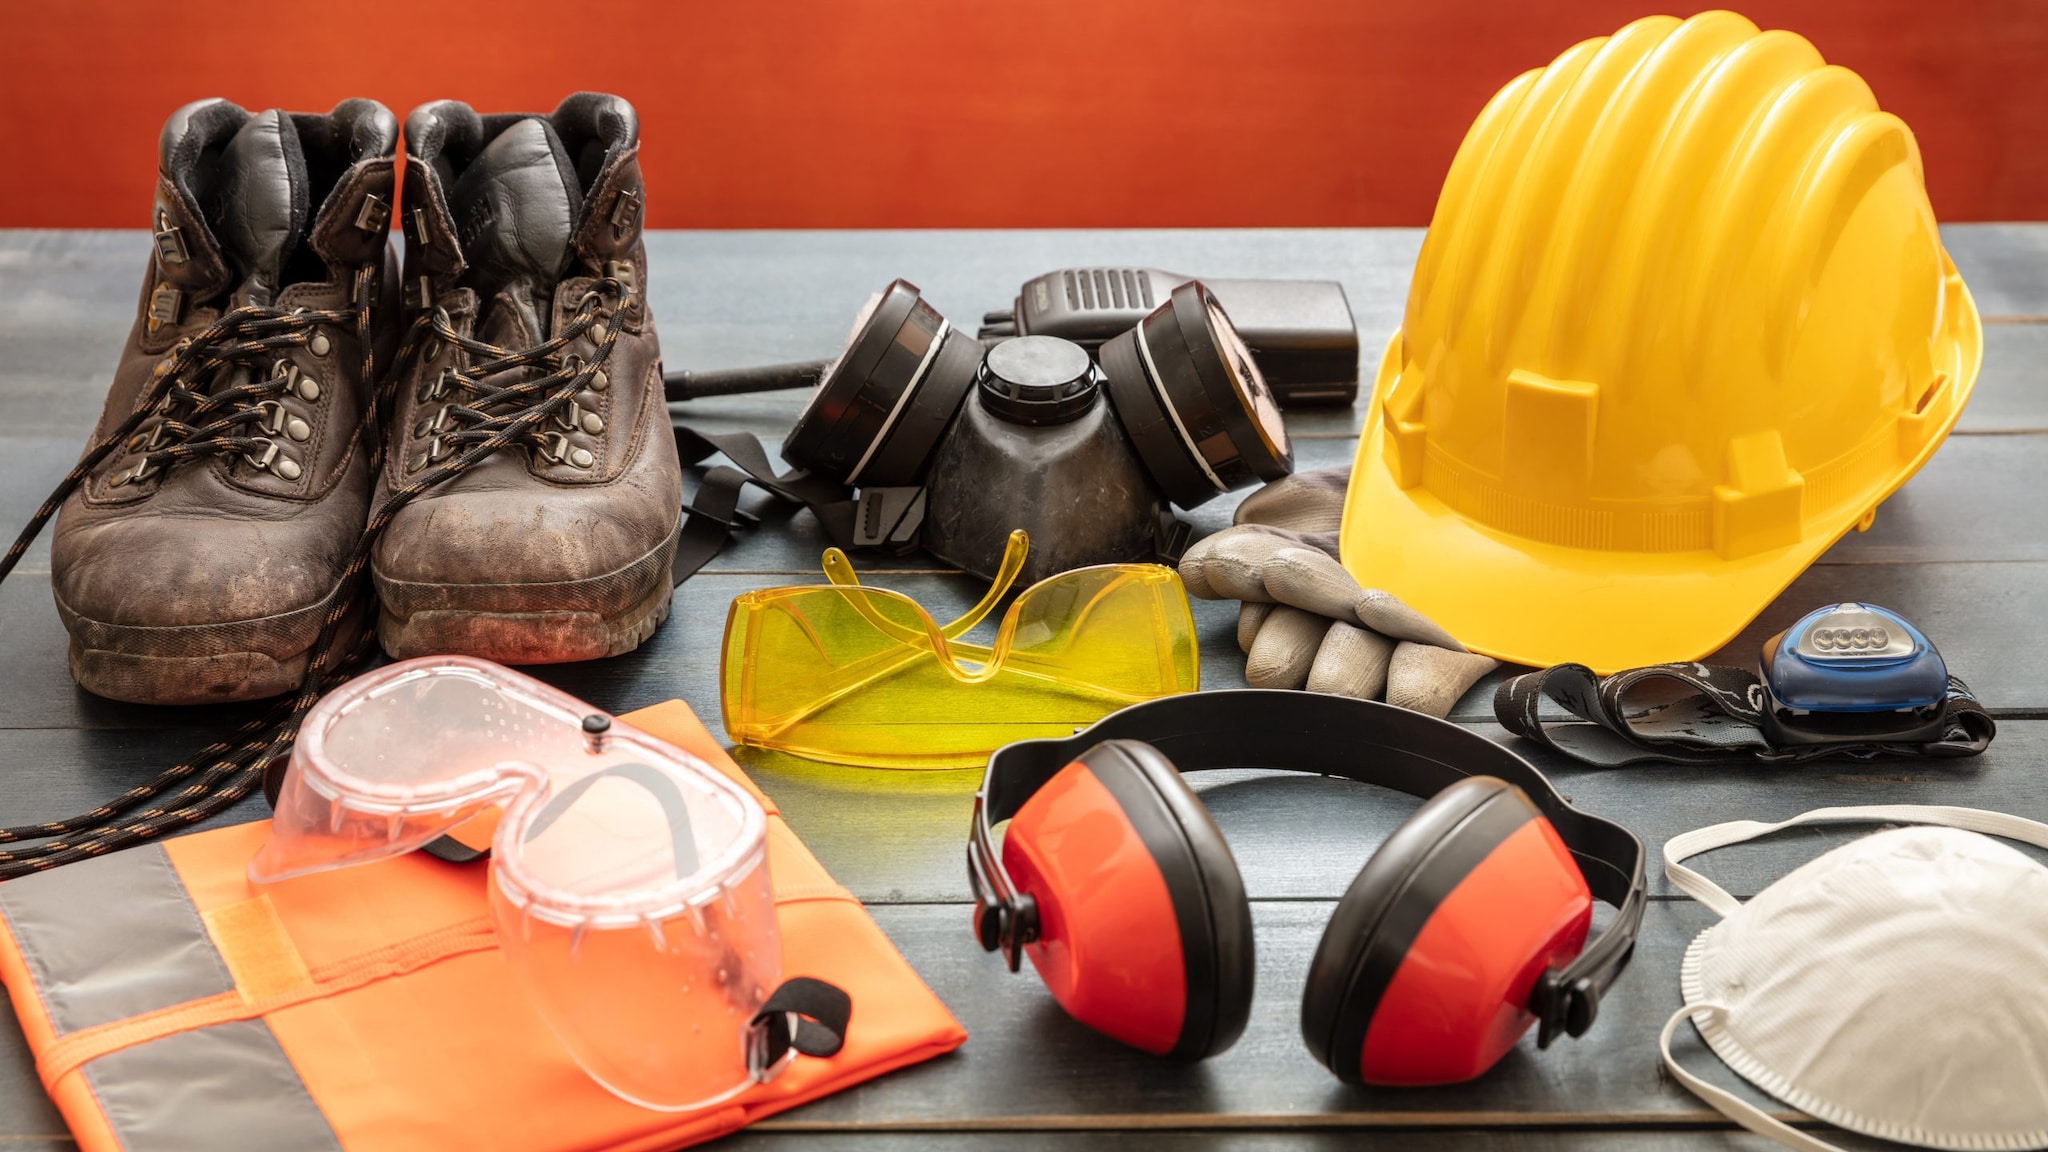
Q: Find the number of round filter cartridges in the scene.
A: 2